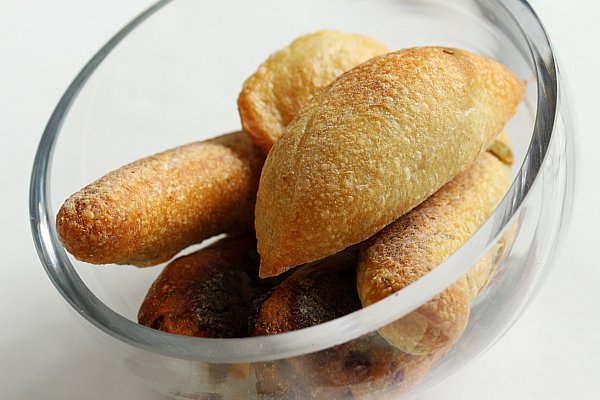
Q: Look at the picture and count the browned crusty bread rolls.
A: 6